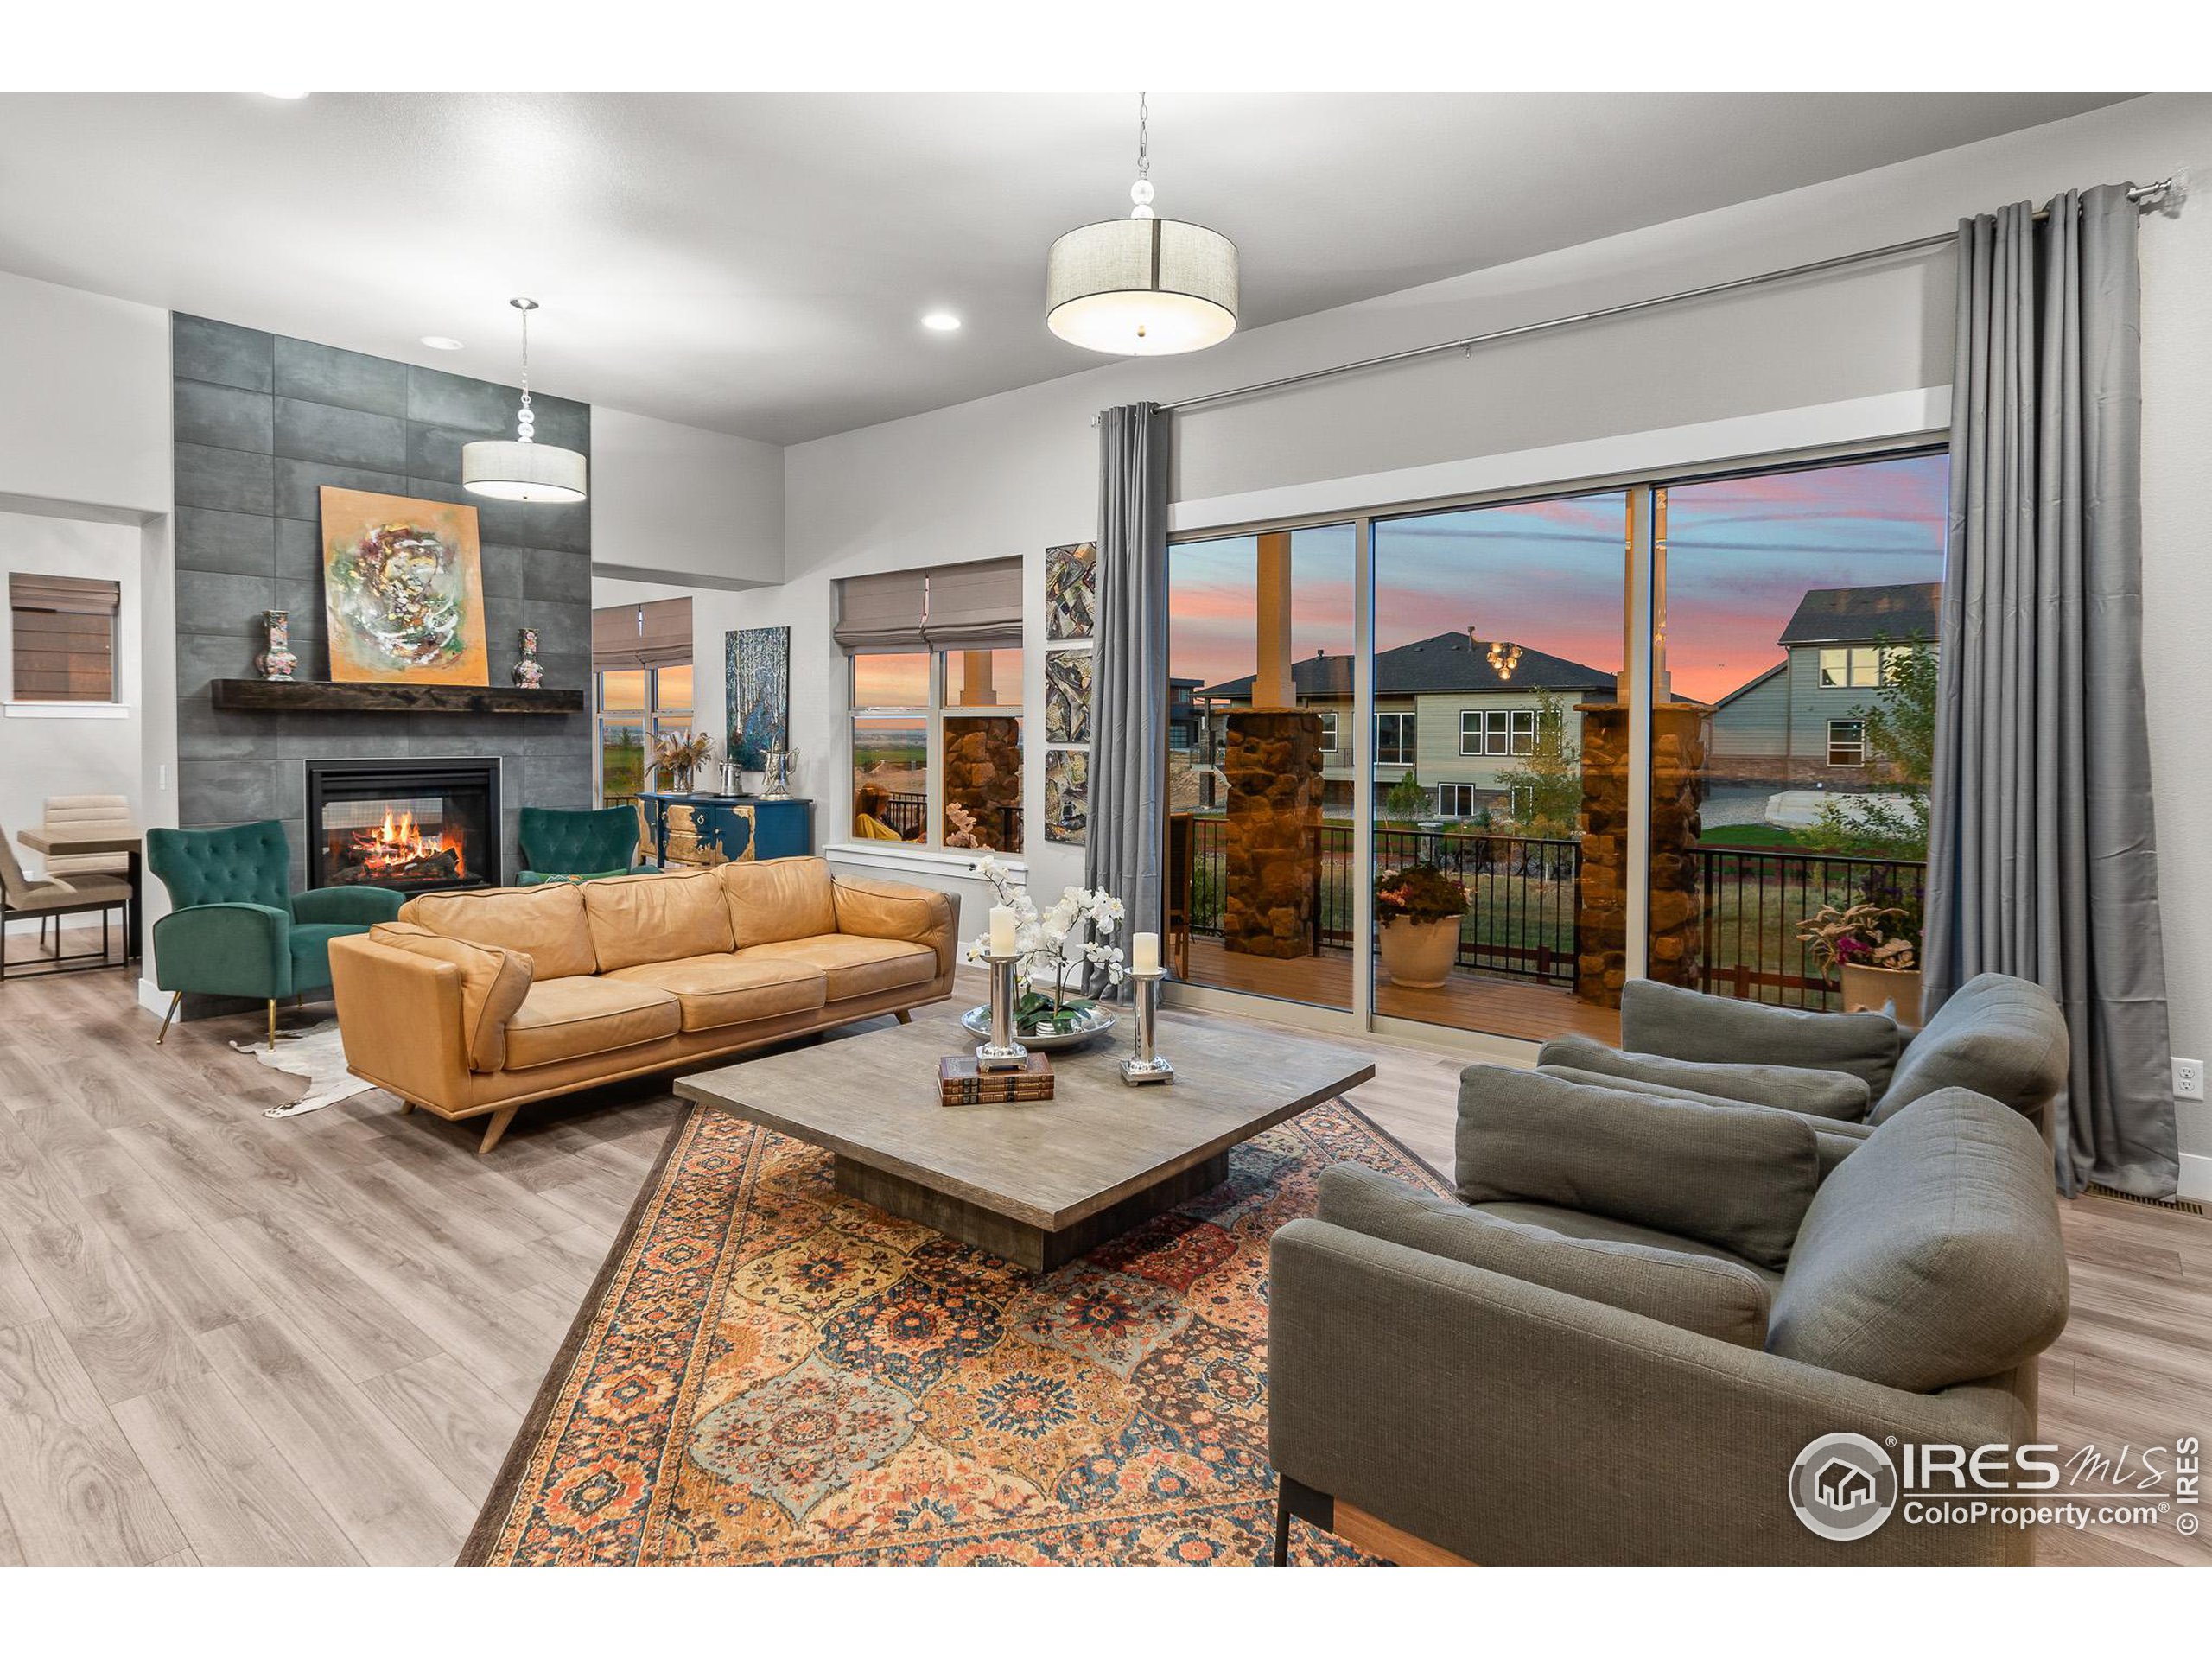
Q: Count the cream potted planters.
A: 2